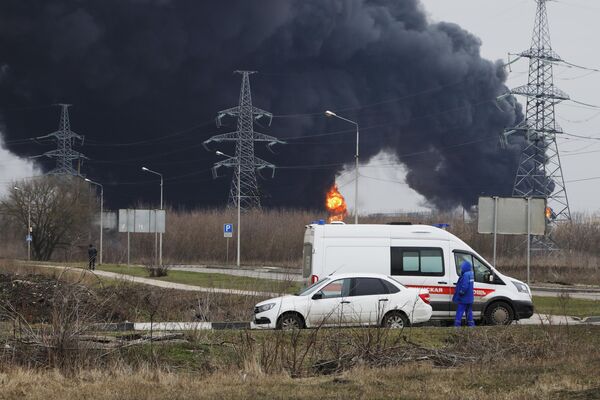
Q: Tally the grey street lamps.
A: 5